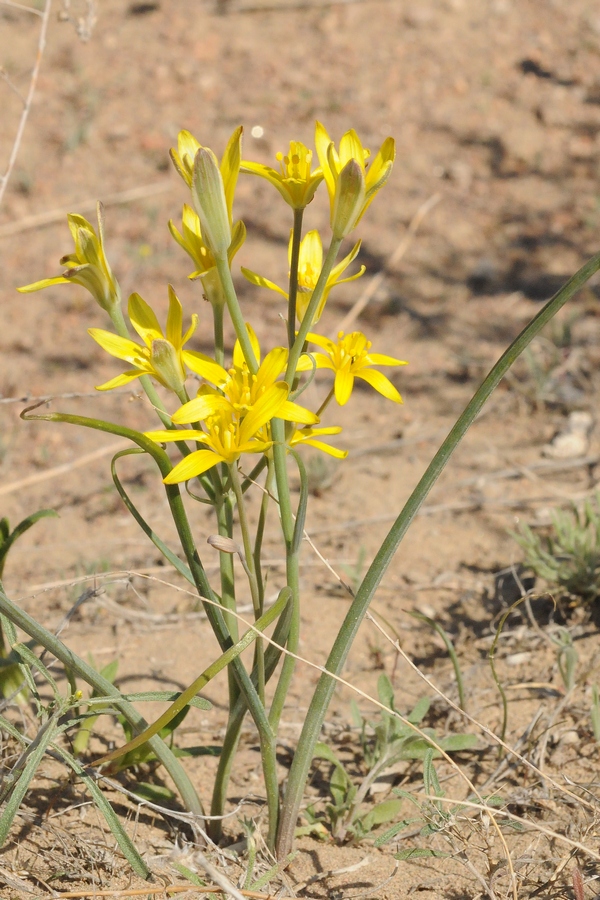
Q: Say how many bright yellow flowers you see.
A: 11